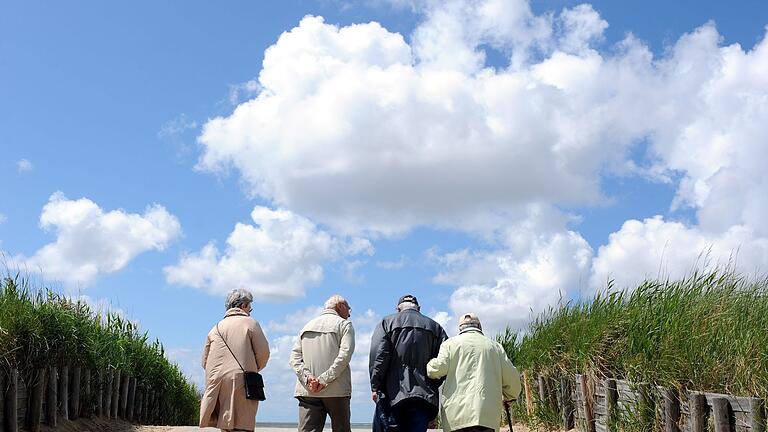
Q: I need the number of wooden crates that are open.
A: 0